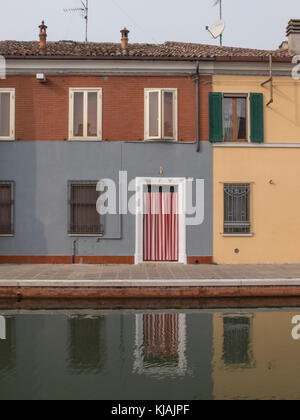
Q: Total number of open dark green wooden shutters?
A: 2